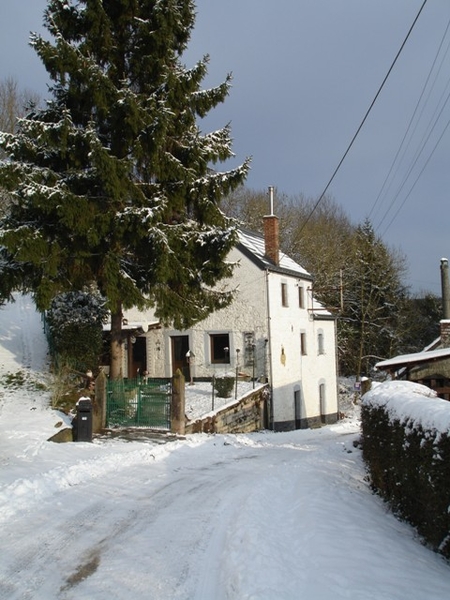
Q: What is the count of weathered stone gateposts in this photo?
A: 2